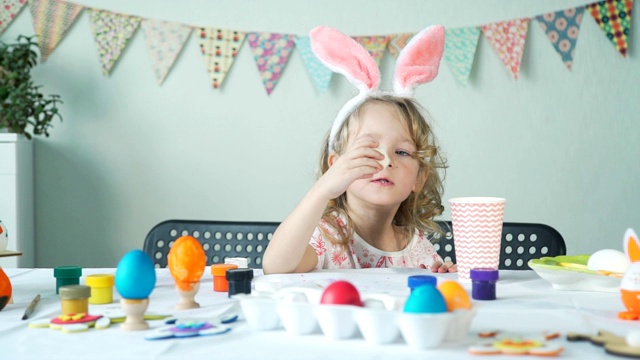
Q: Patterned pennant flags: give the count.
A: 13